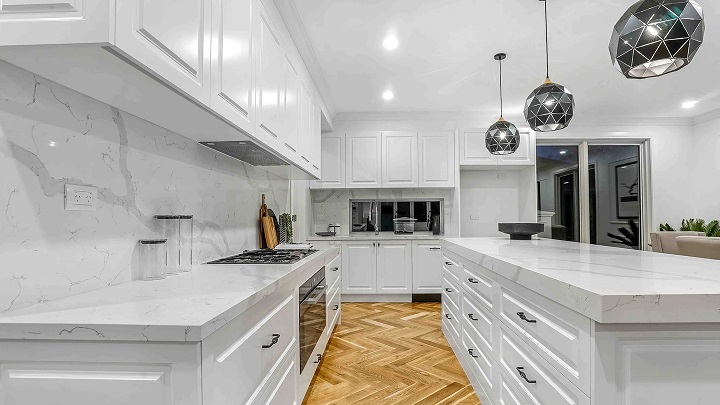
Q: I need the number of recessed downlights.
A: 3